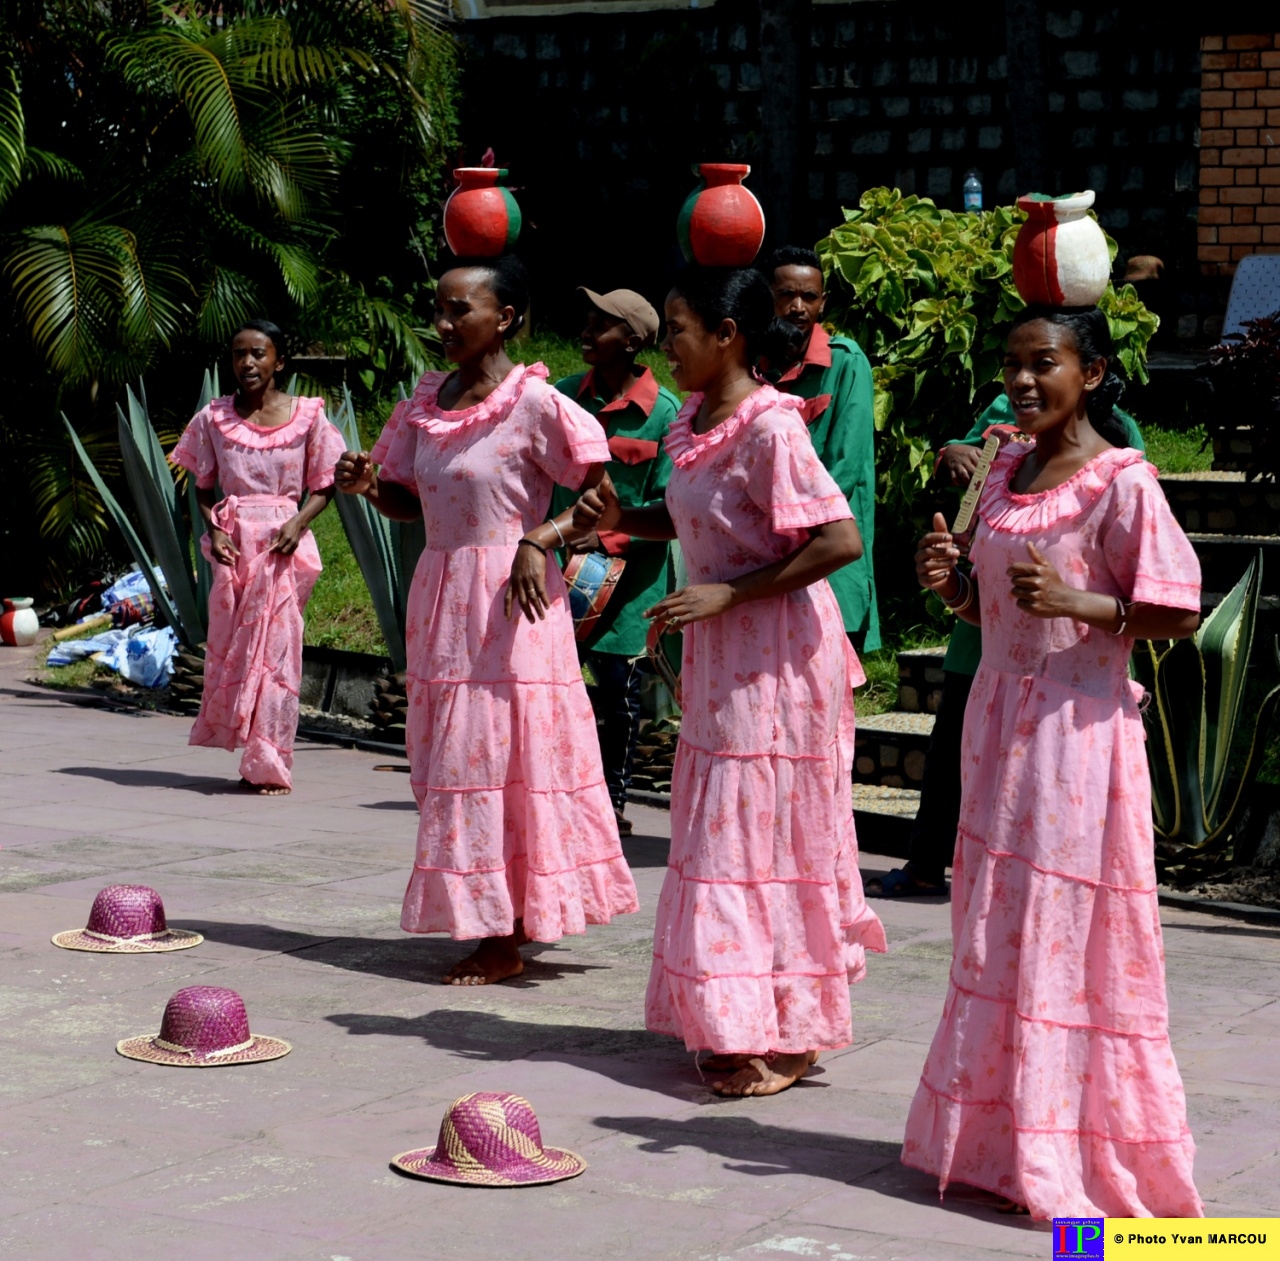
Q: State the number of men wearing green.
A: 3